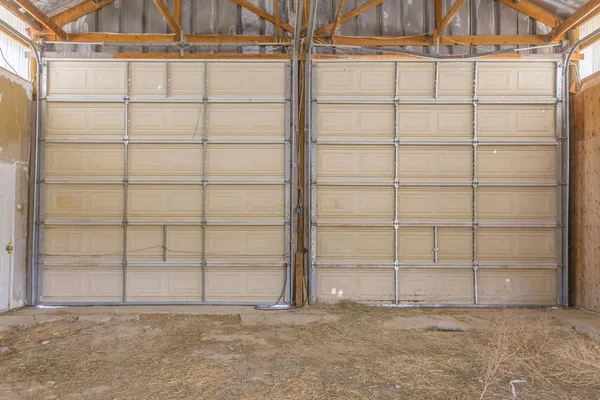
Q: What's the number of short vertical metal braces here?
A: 4